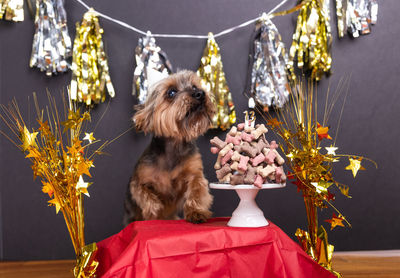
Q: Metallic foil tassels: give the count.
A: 8